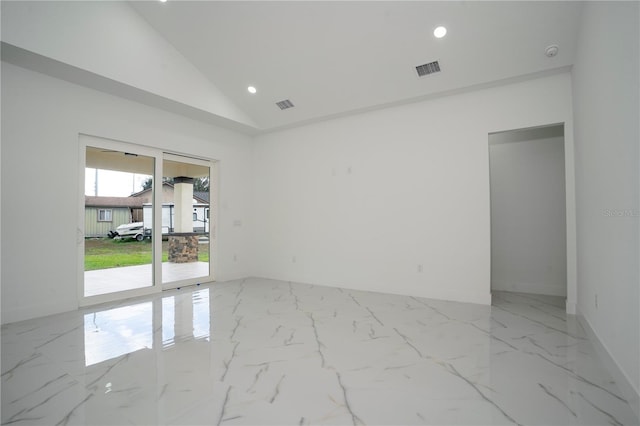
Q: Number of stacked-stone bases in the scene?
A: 1